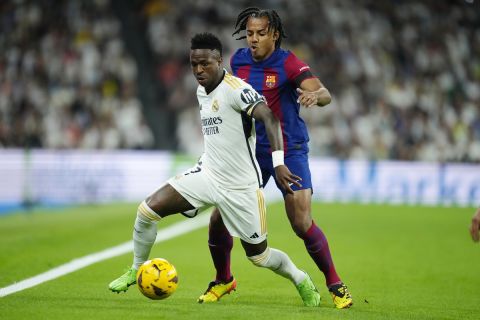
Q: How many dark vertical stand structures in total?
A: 1